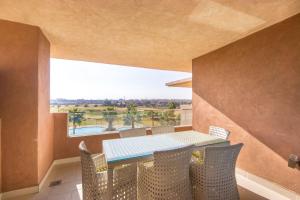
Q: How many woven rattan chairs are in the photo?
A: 6